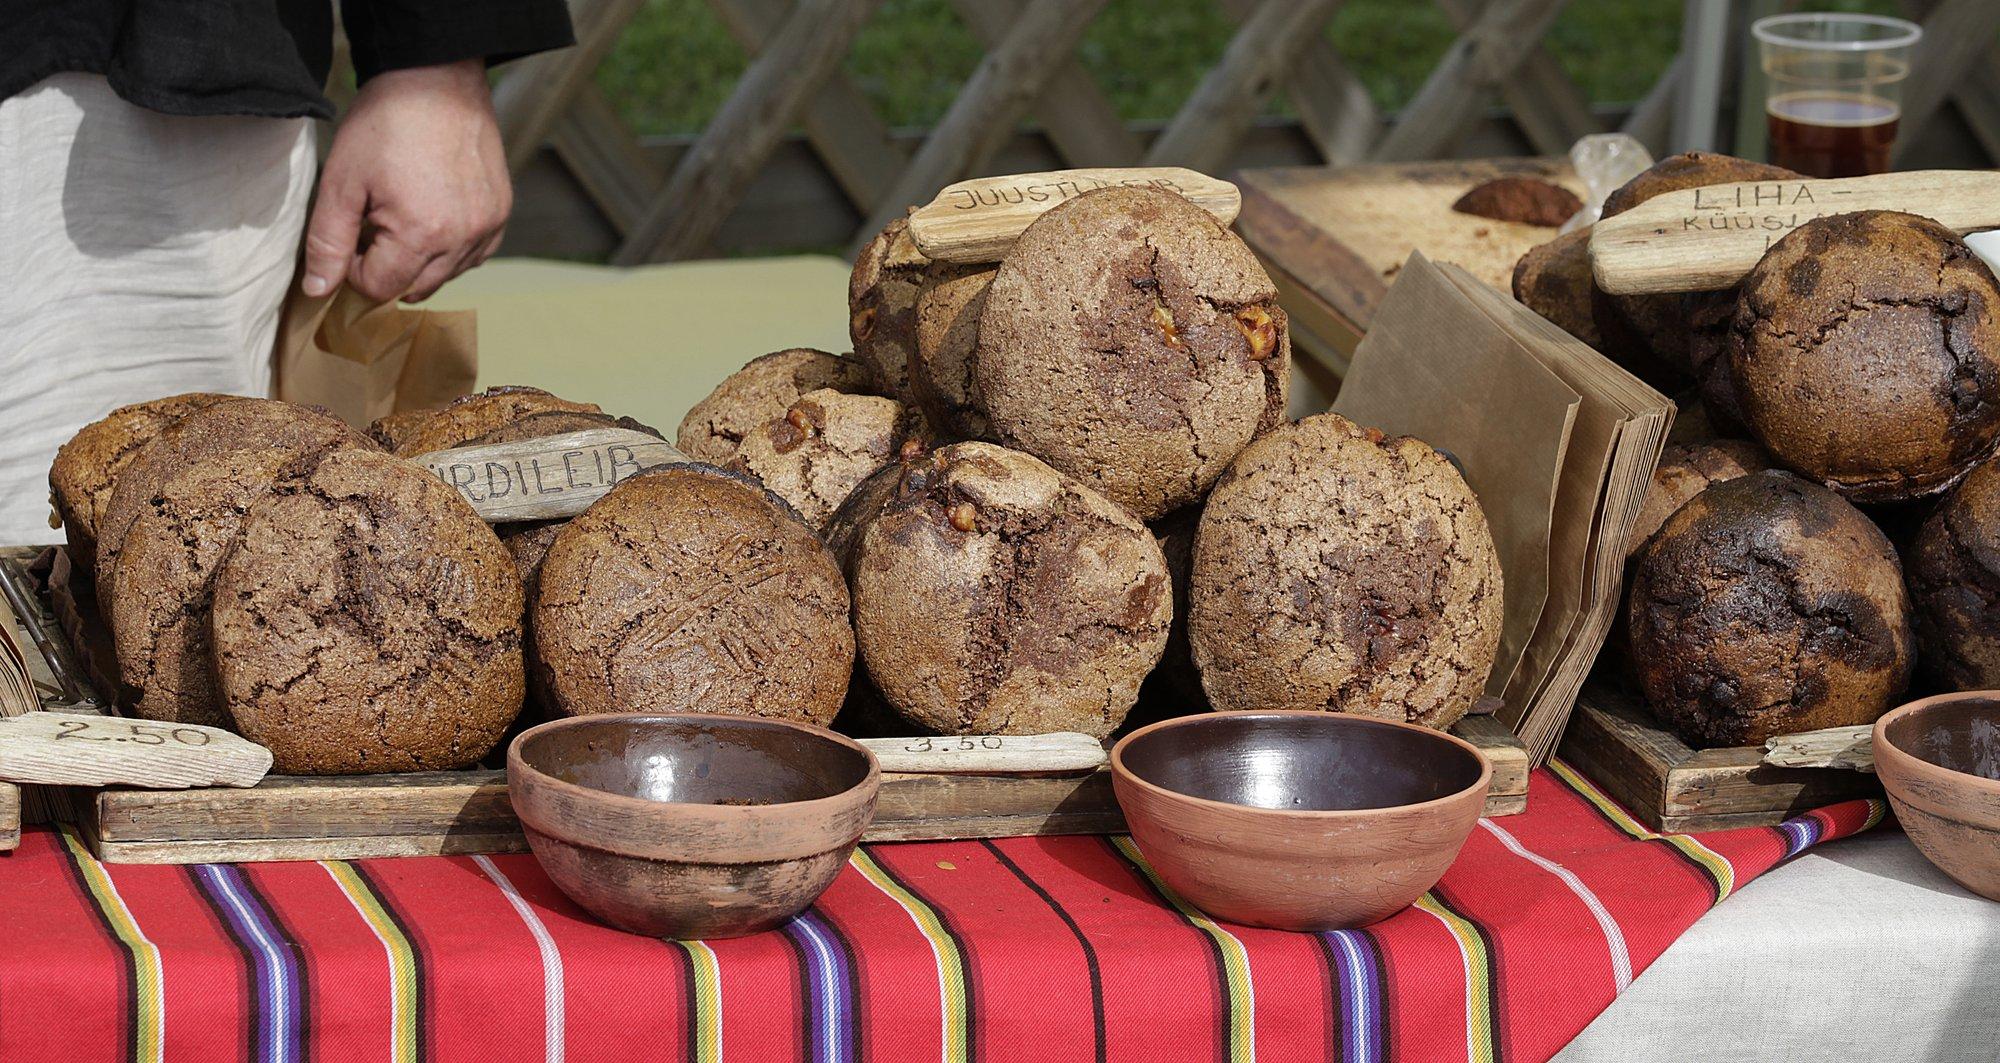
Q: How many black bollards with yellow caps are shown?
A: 0